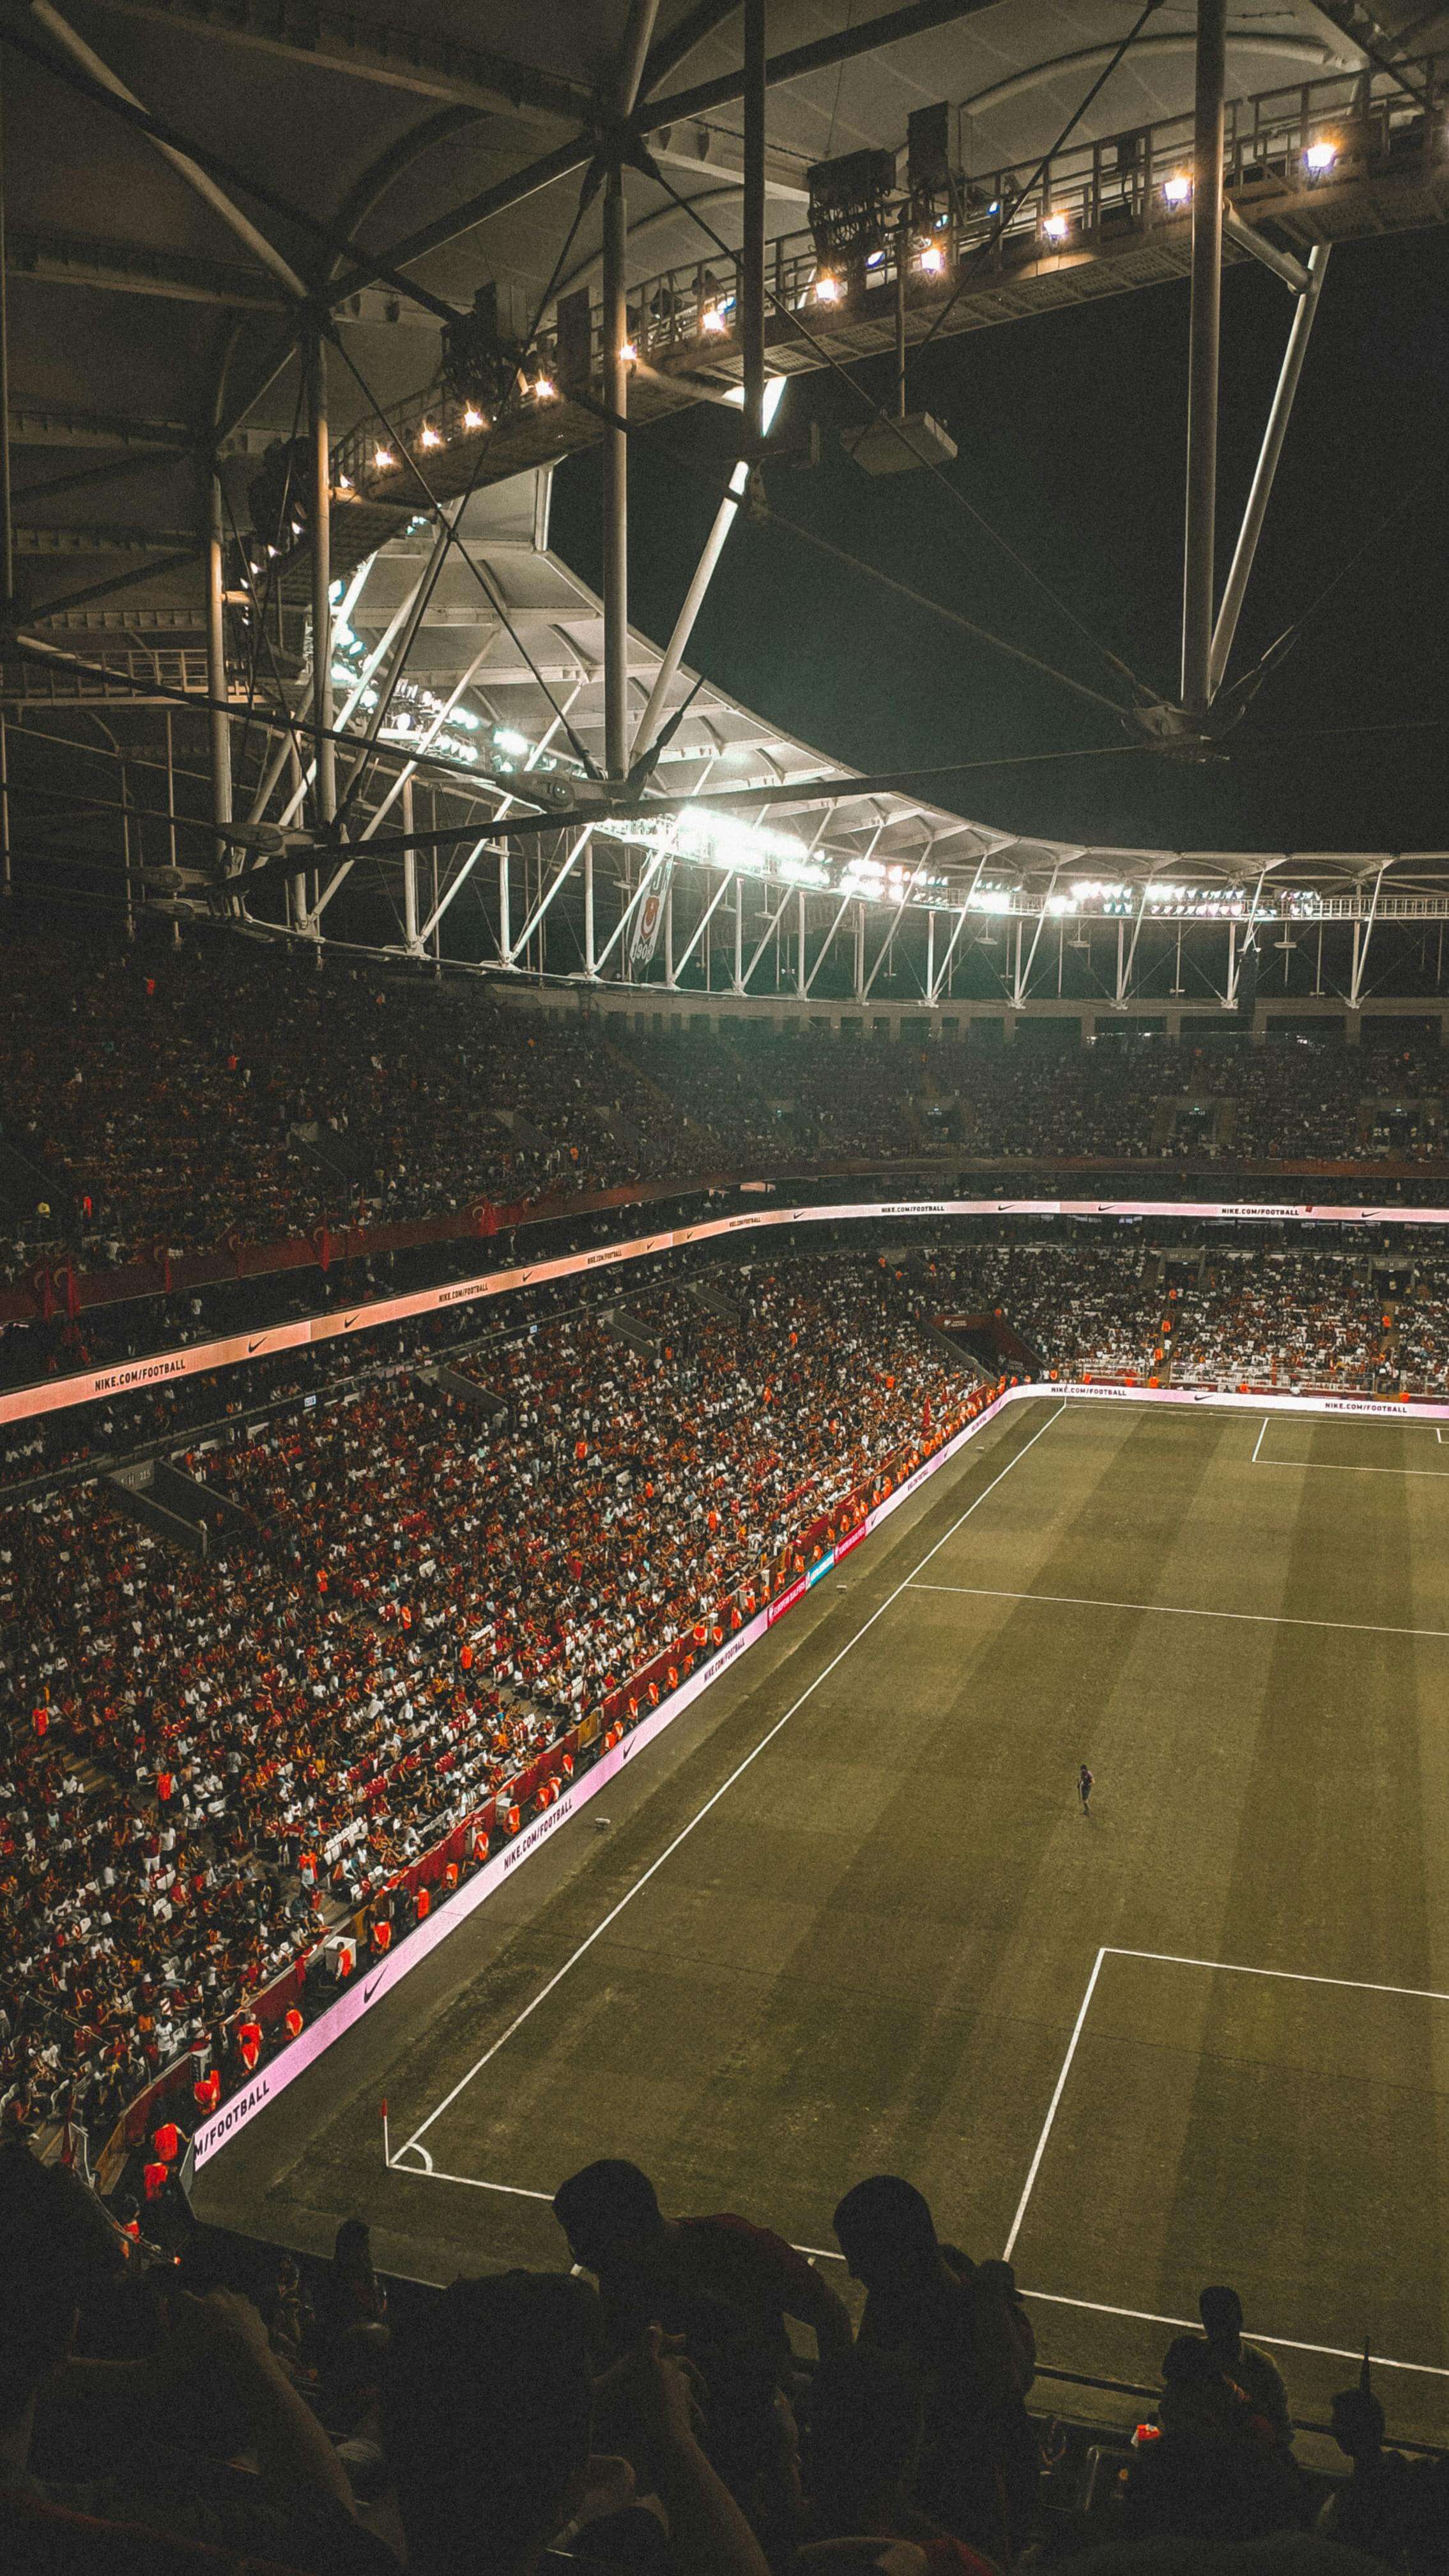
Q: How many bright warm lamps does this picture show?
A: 11